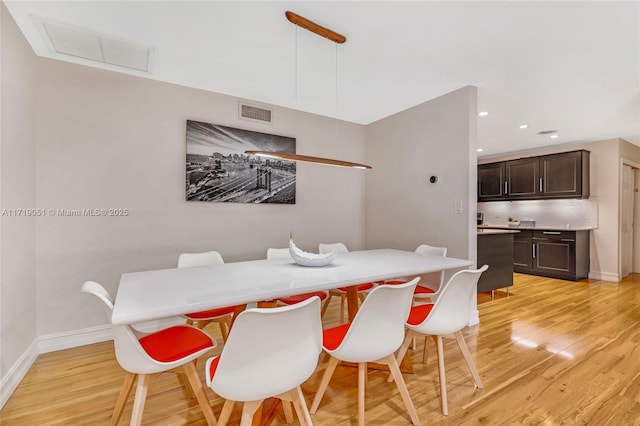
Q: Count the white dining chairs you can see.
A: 8